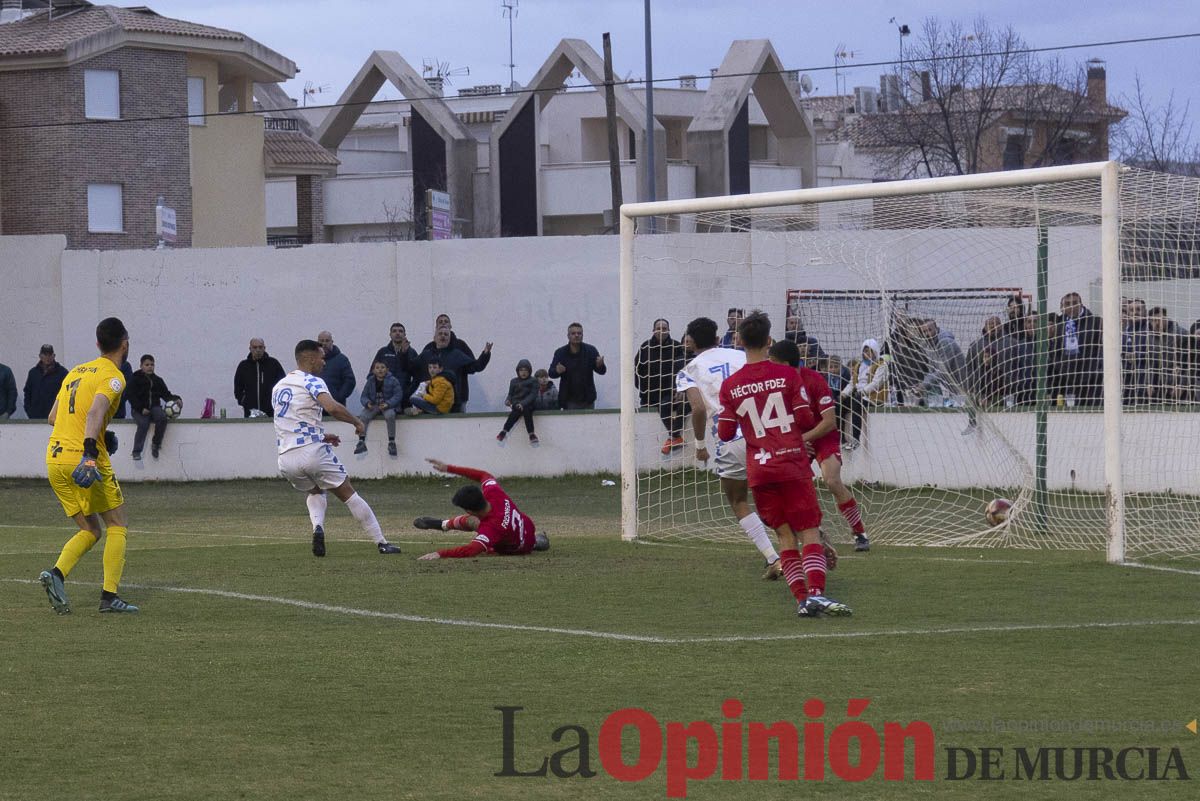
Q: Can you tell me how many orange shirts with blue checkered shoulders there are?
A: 0